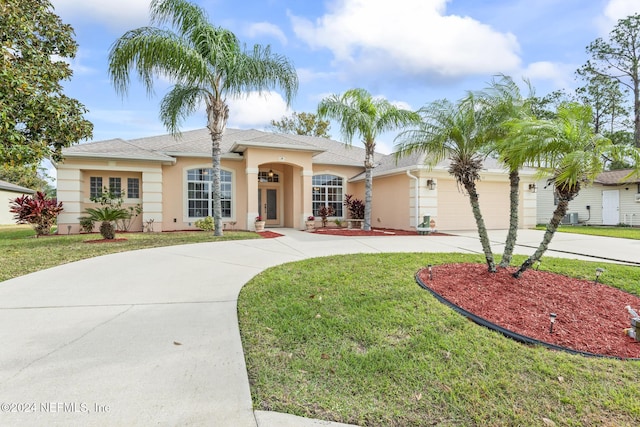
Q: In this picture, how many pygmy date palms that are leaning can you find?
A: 3